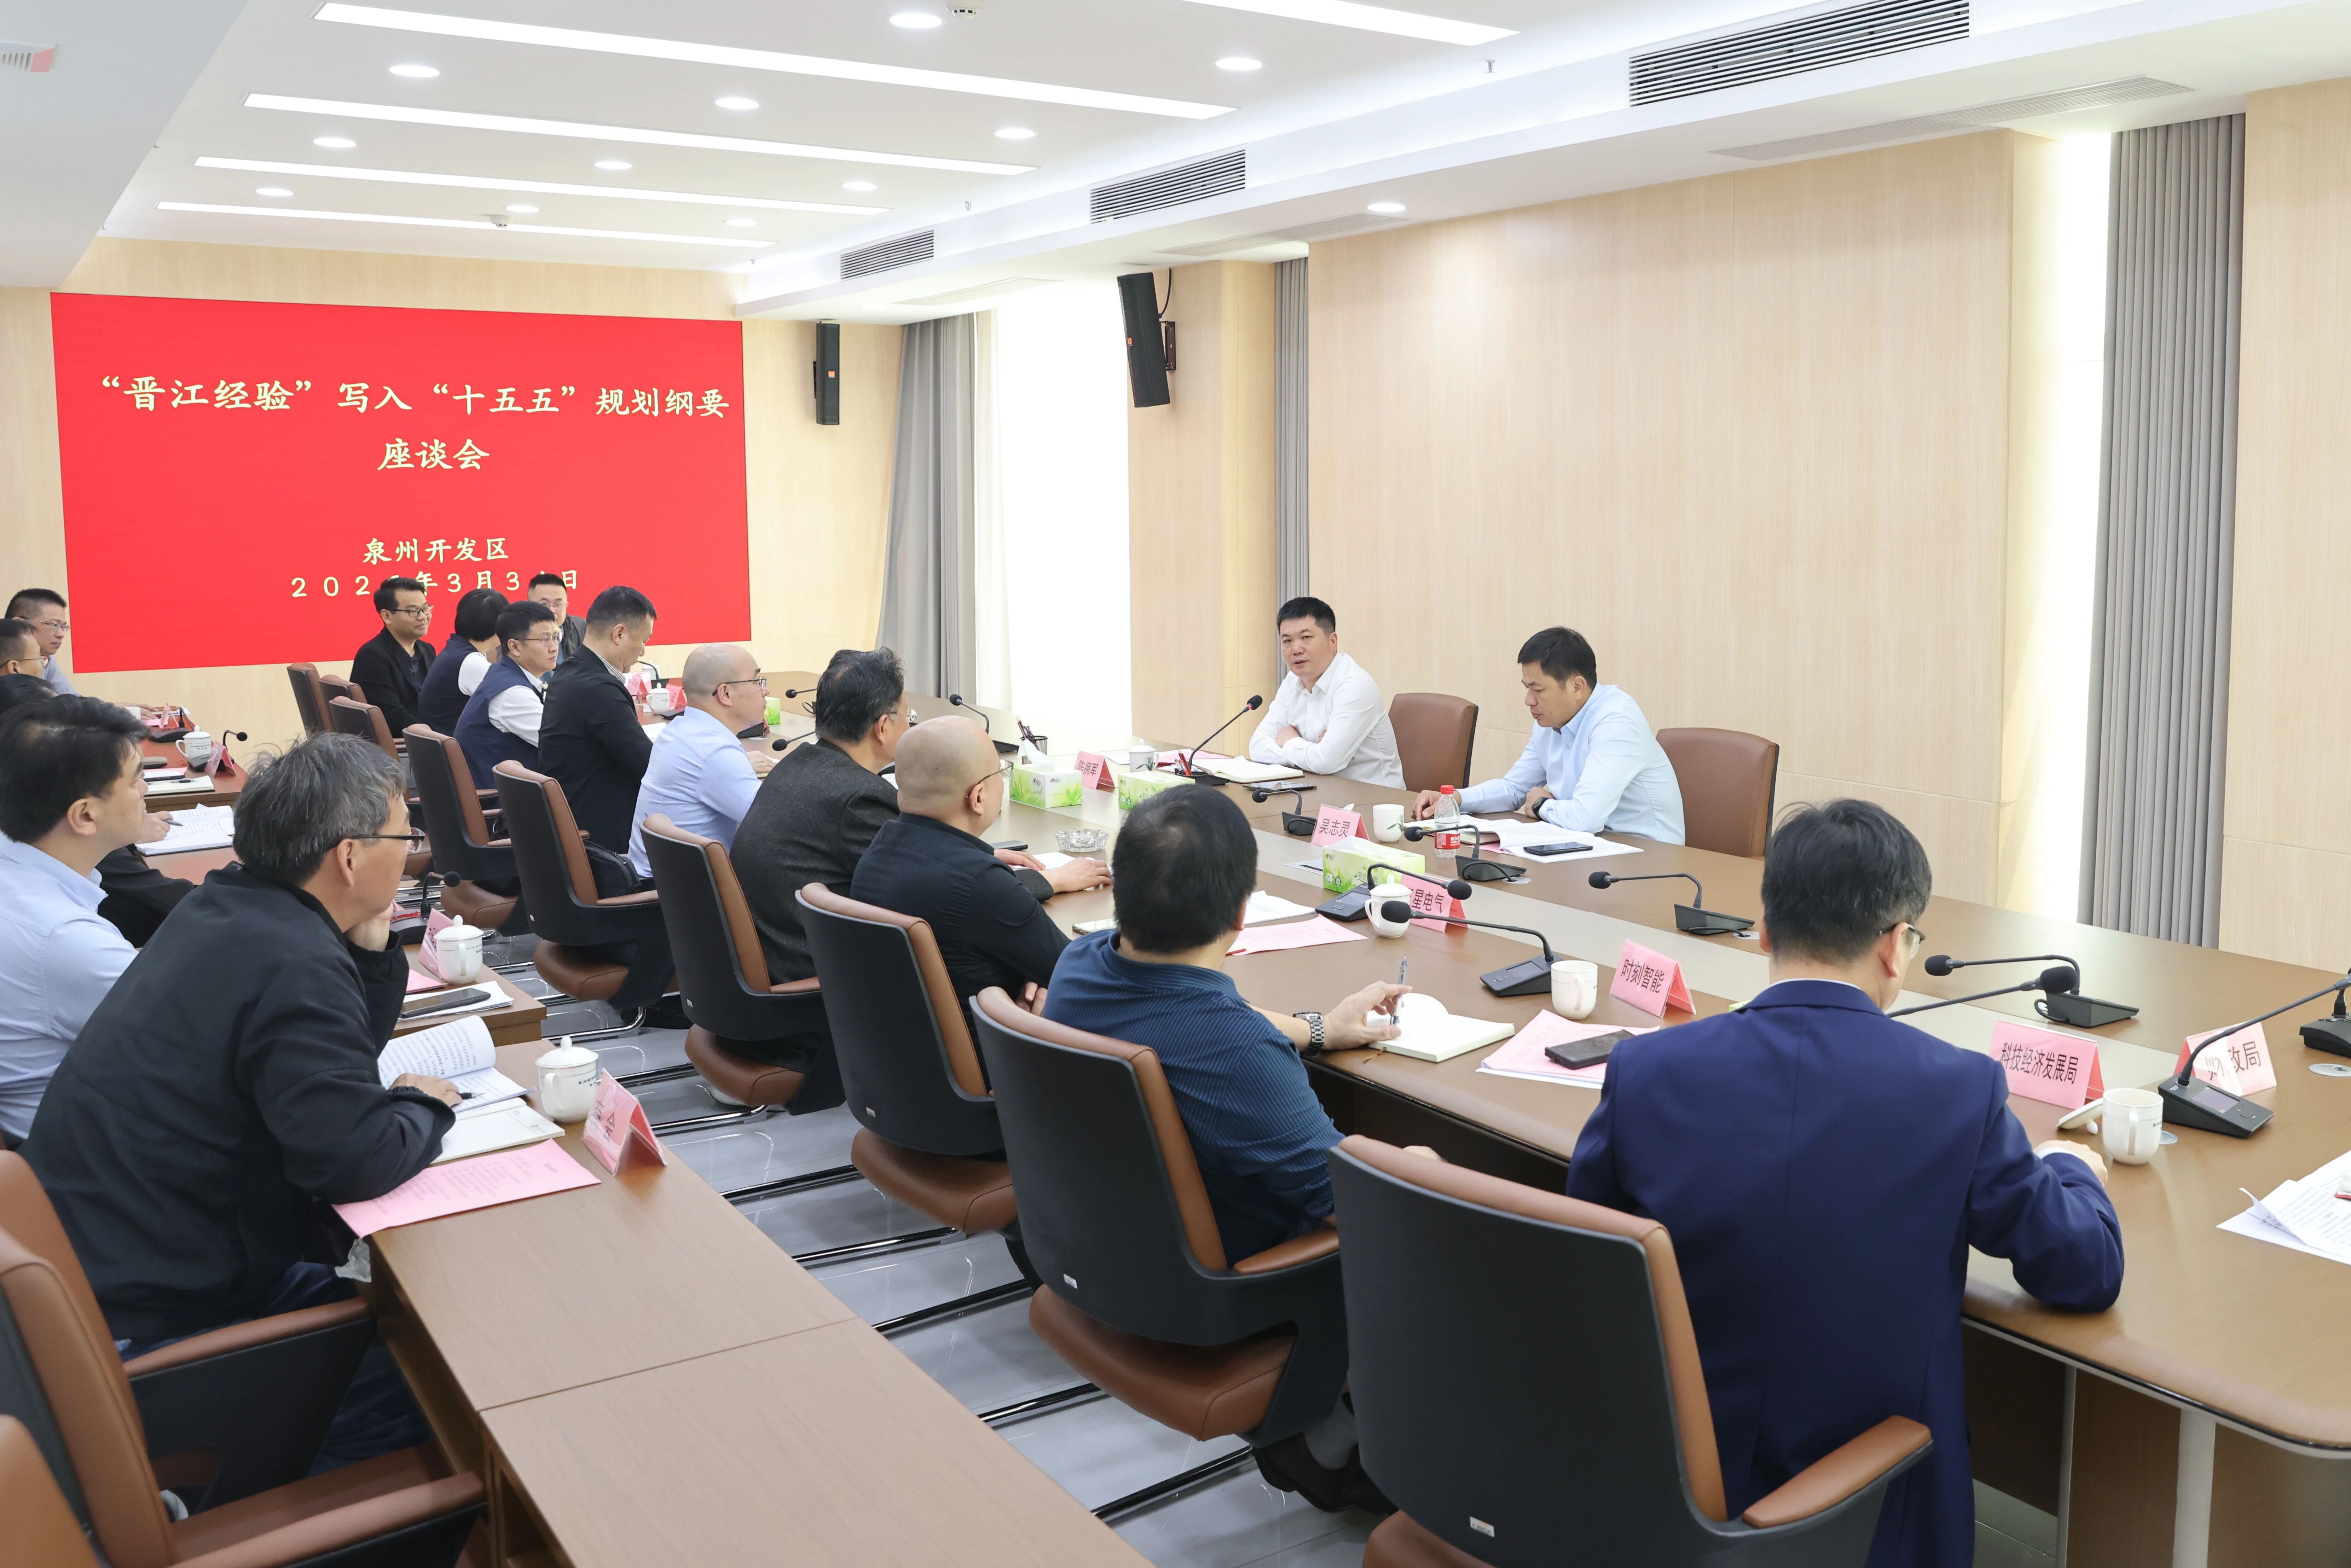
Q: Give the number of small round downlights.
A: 12